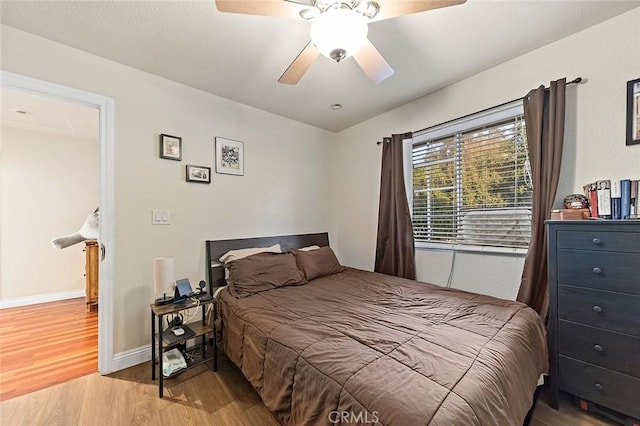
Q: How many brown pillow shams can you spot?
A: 2